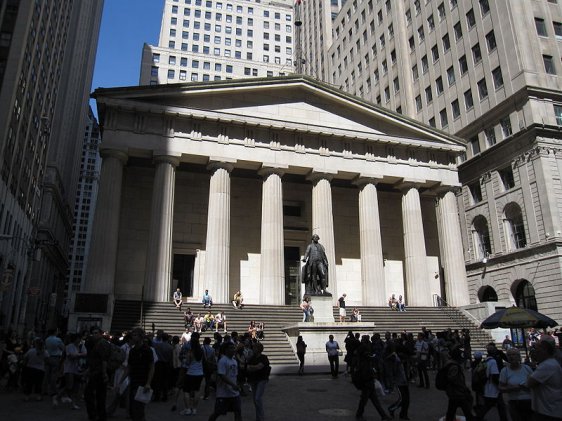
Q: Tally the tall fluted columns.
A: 8